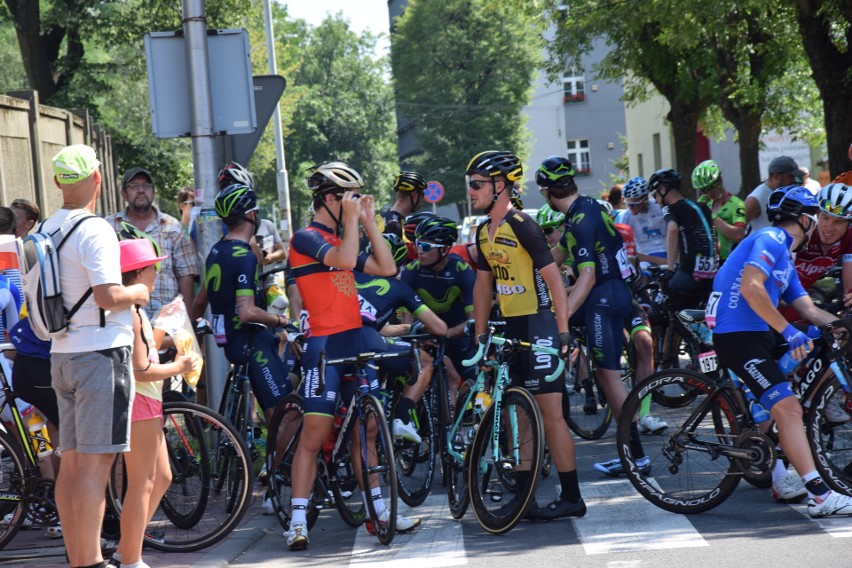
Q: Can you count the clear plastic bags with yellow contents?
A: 1